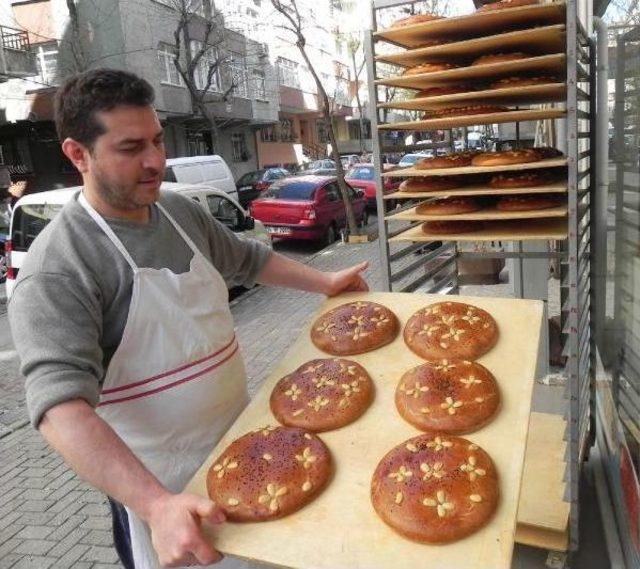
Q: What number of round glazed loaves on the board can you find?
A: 6